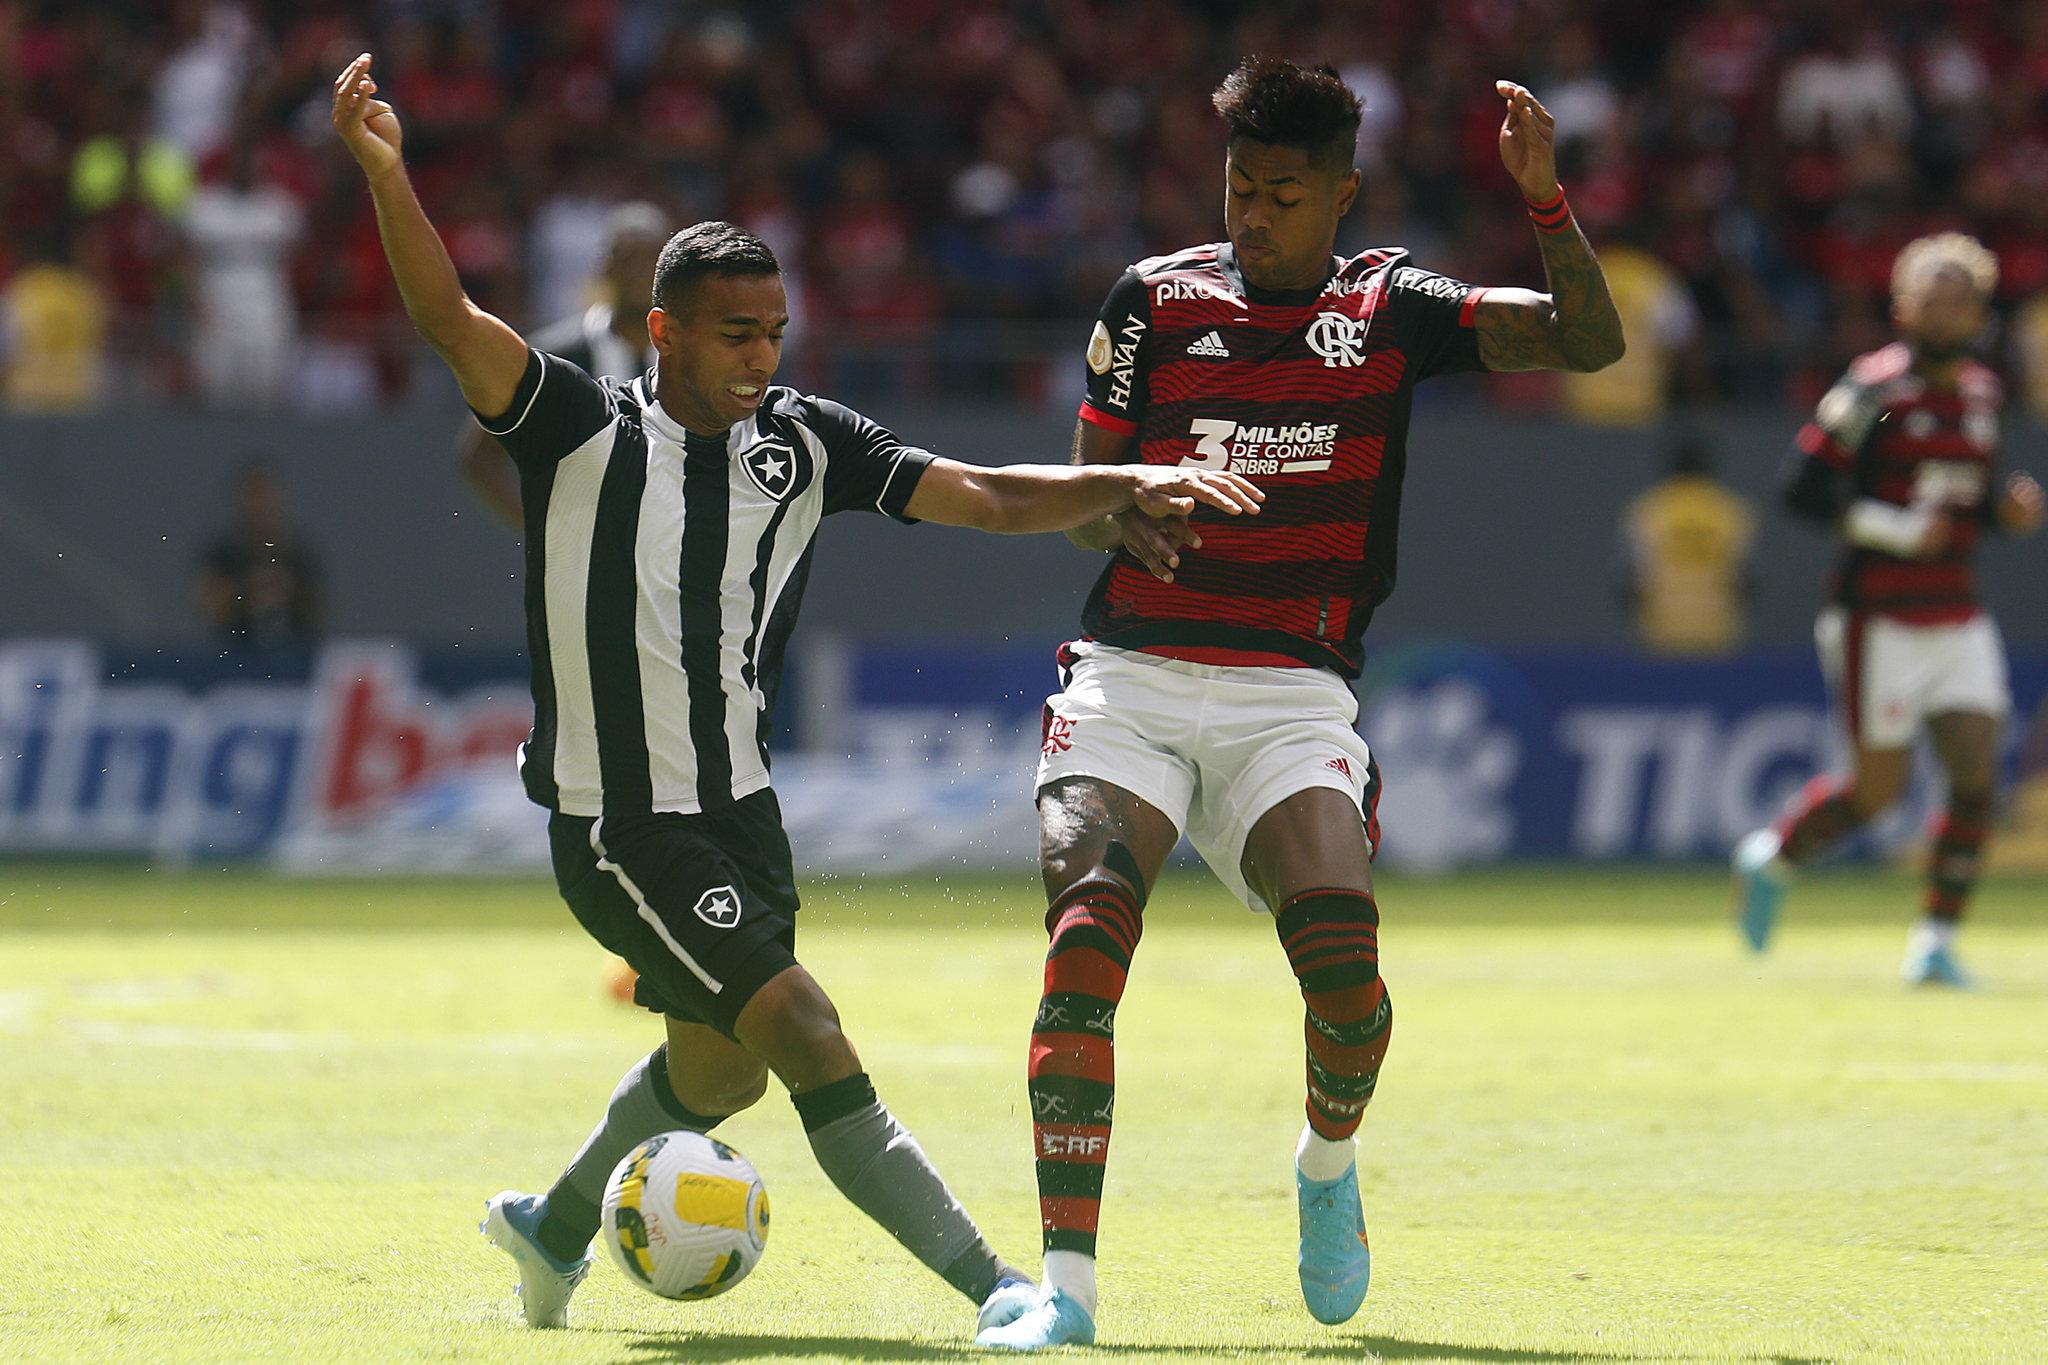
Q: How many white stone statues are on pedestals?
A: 0